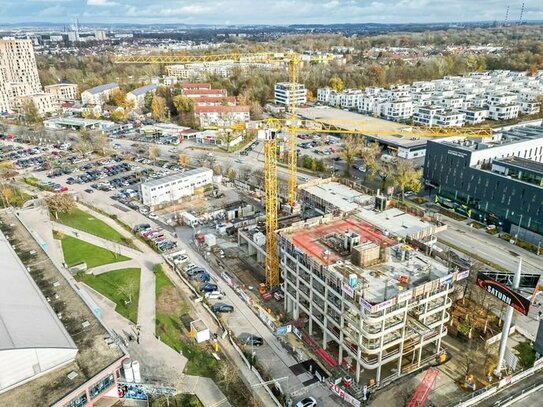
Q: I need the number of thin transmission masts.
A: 2